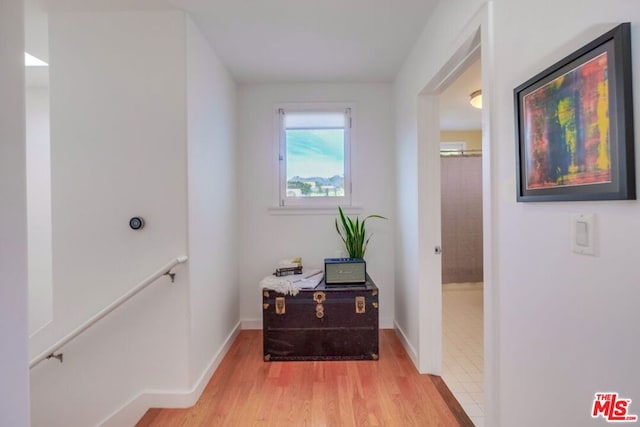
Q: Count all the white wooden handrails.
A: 1